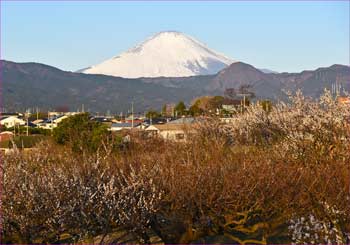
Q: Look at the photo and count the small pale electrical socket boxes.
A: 0